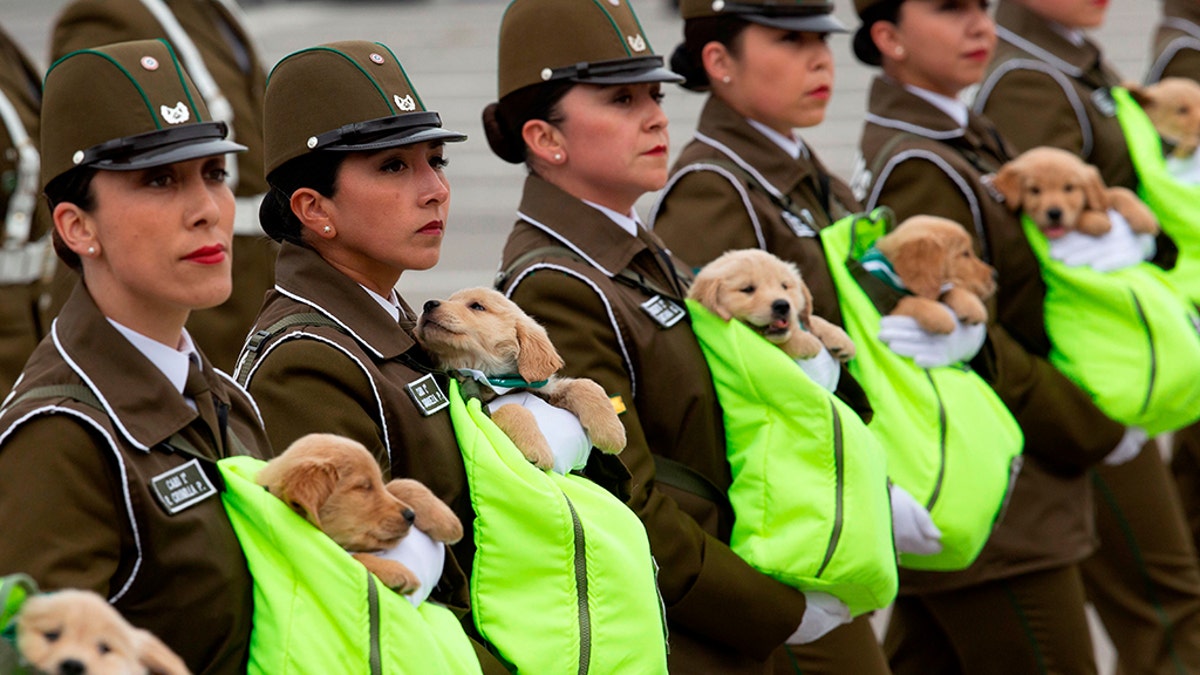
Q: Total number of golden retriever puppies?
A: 7